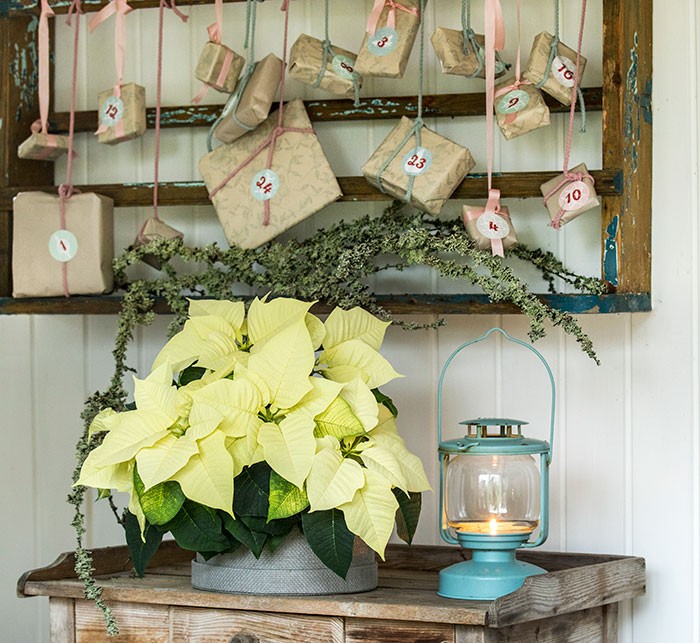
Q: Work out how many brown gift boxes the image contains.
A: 15